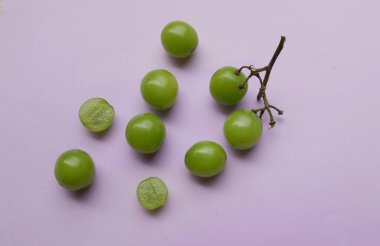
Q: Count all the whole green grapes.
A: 7